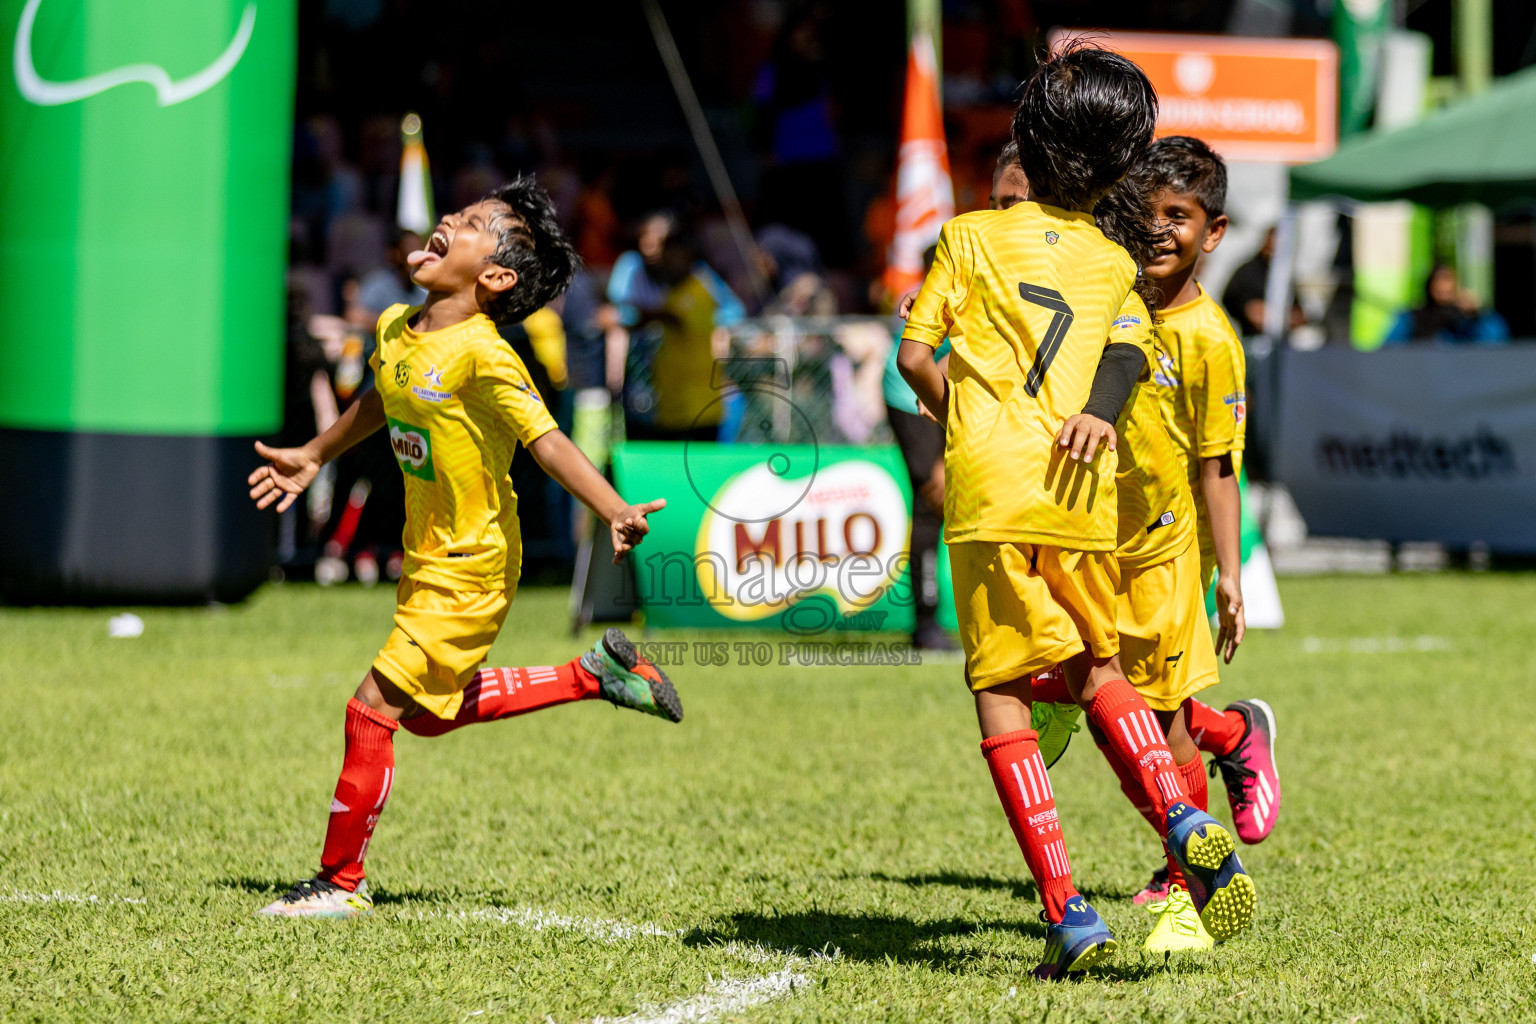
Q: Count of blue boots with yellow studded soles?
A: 2